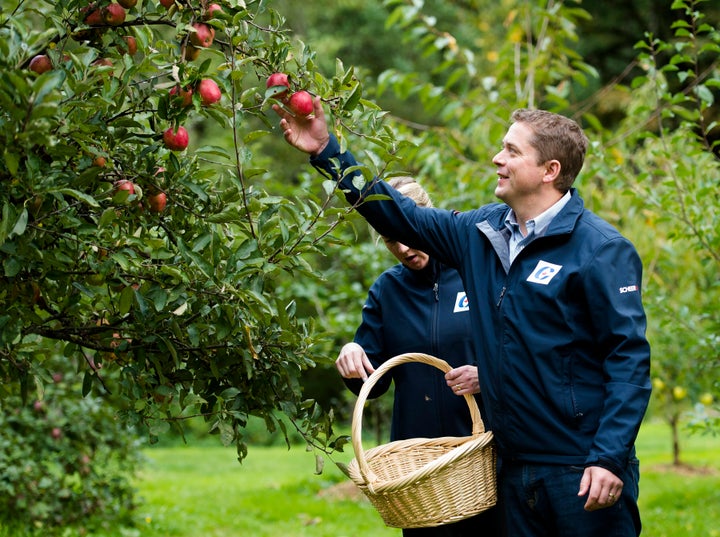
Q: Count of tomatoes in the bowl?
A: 0